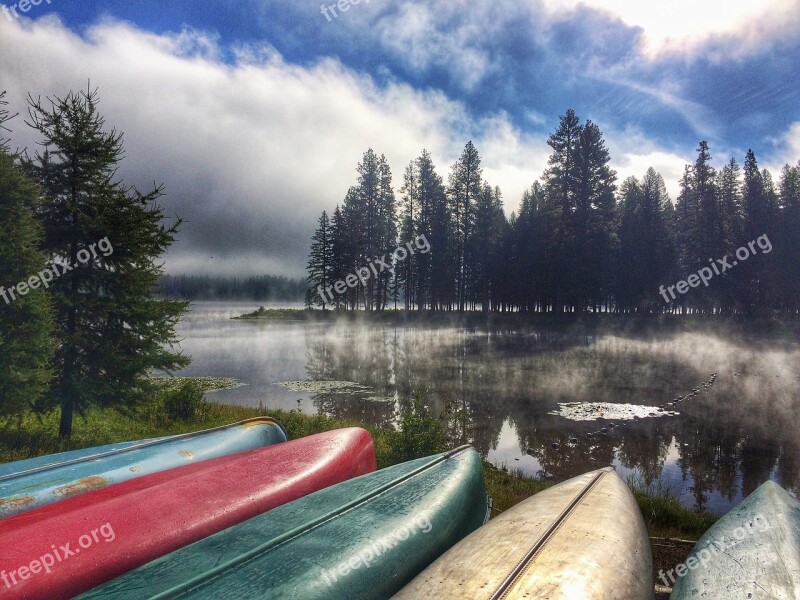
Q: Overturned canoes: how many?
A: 5